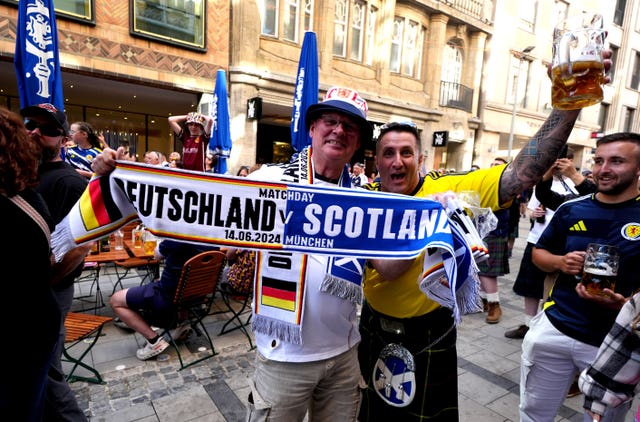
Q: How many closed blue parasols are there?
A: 3